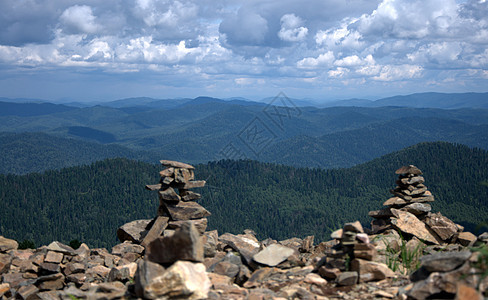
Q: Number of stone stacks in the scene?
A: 3